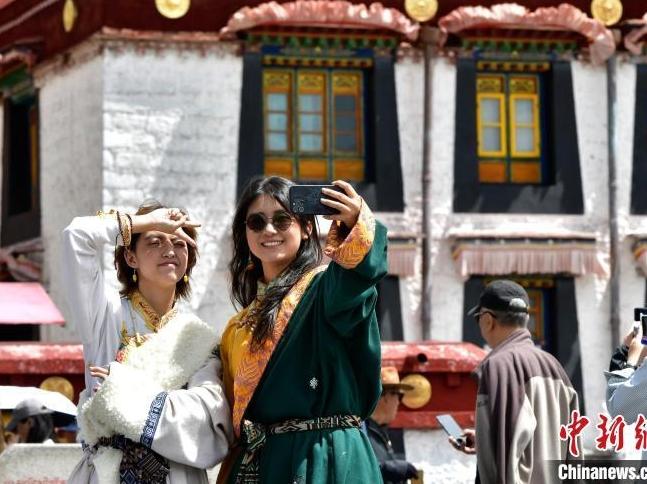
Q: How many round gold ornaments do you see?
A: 6